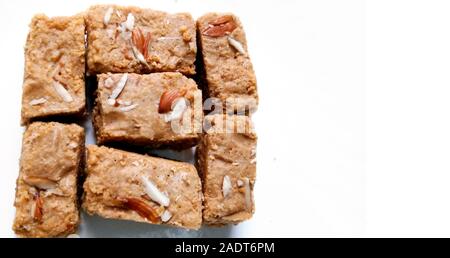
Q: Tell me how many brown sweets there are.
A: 7